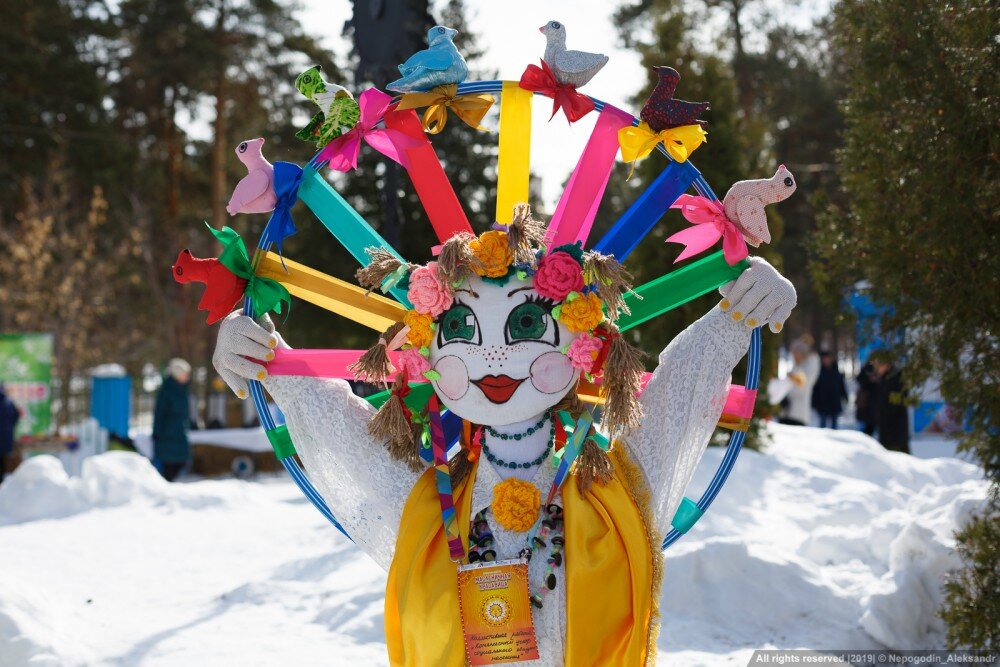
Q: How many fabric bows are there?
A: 7